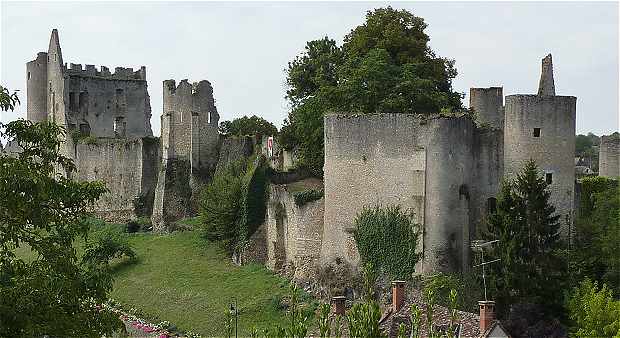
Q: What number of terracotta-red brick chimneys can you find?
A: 3